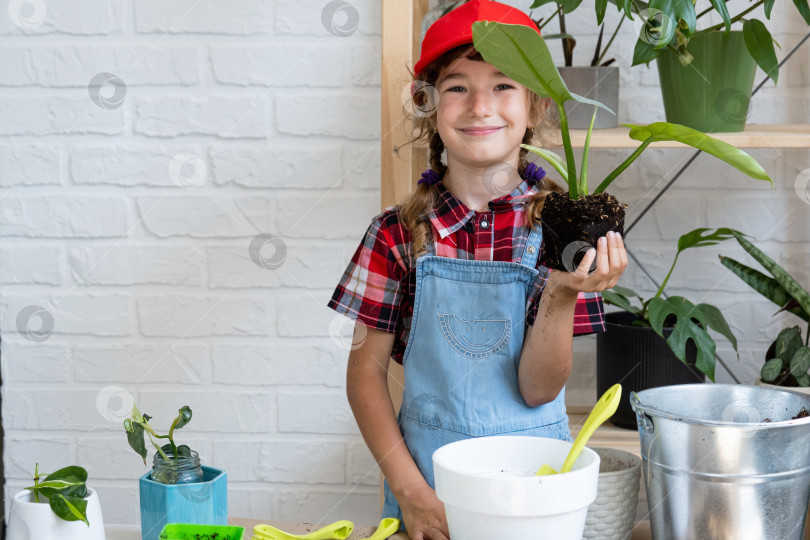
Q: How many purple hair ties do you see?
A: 2